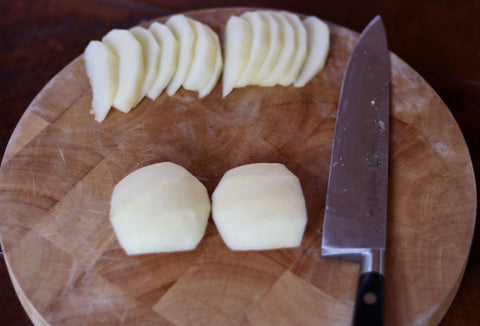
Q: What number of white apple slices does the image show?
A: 13